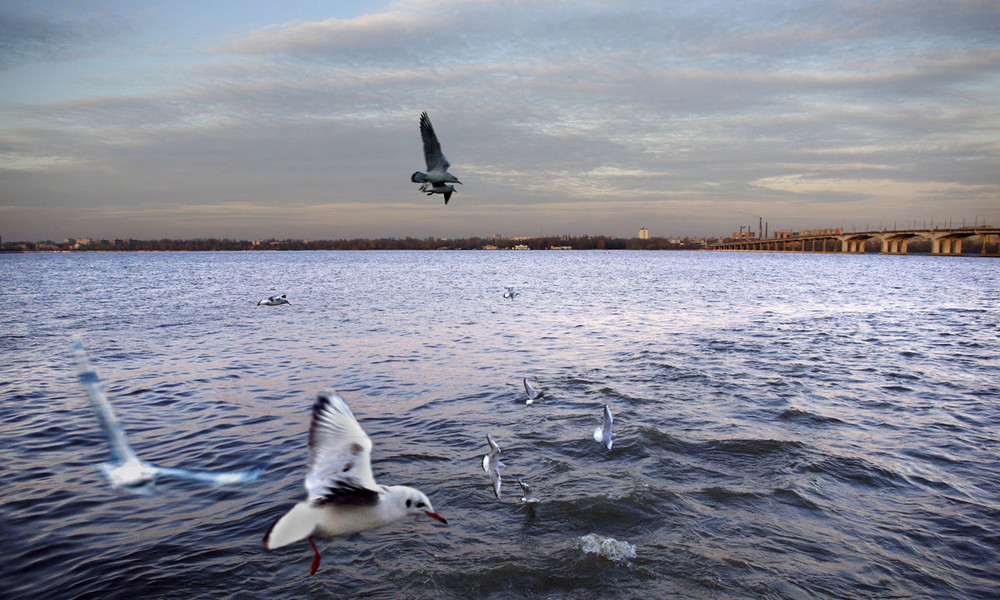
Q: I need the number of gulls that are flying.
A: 10